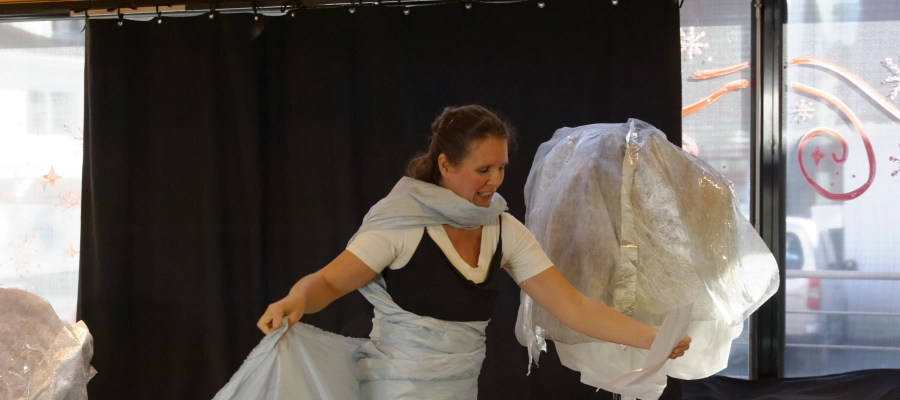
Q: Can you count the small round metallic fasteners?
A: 10